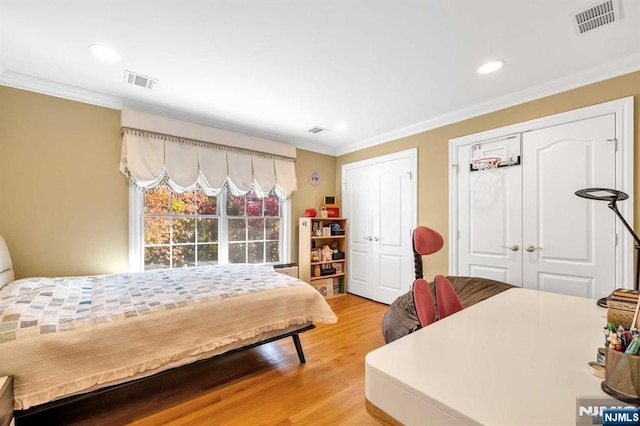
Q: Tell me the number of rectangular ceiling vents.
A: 3